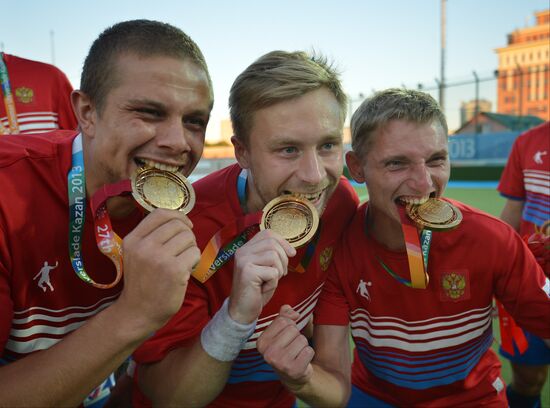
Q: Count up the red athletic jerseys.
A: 5